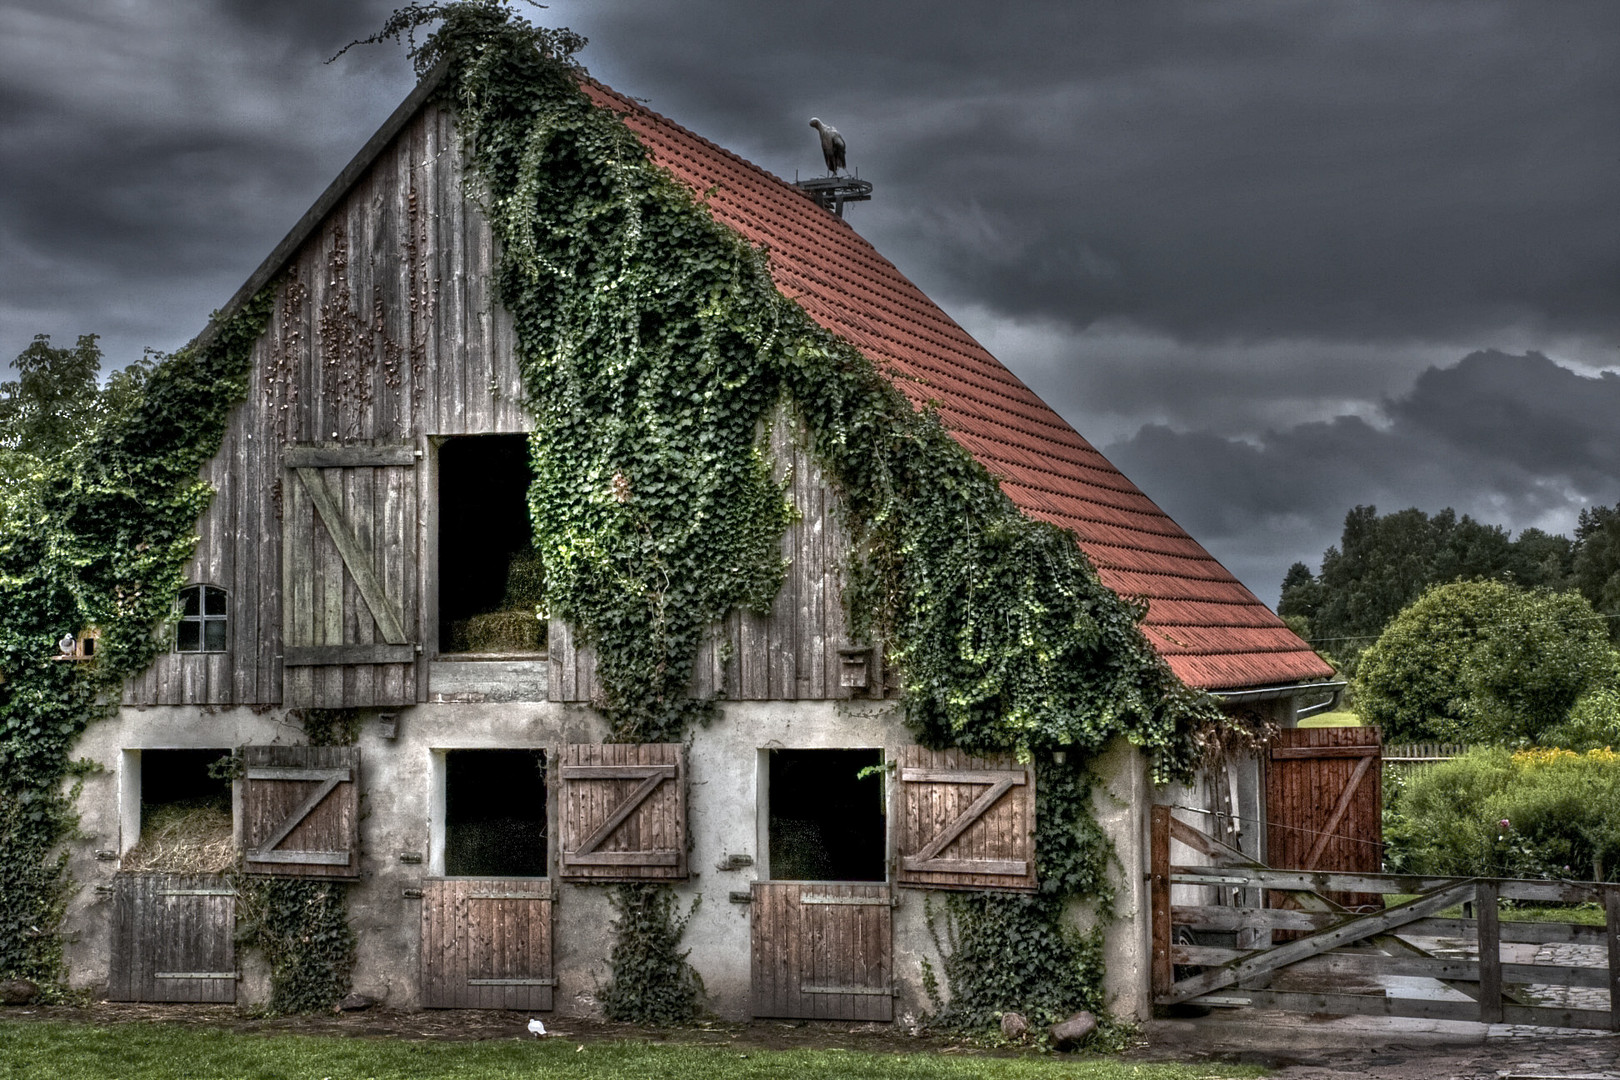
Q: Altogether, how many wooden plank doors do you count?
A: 8